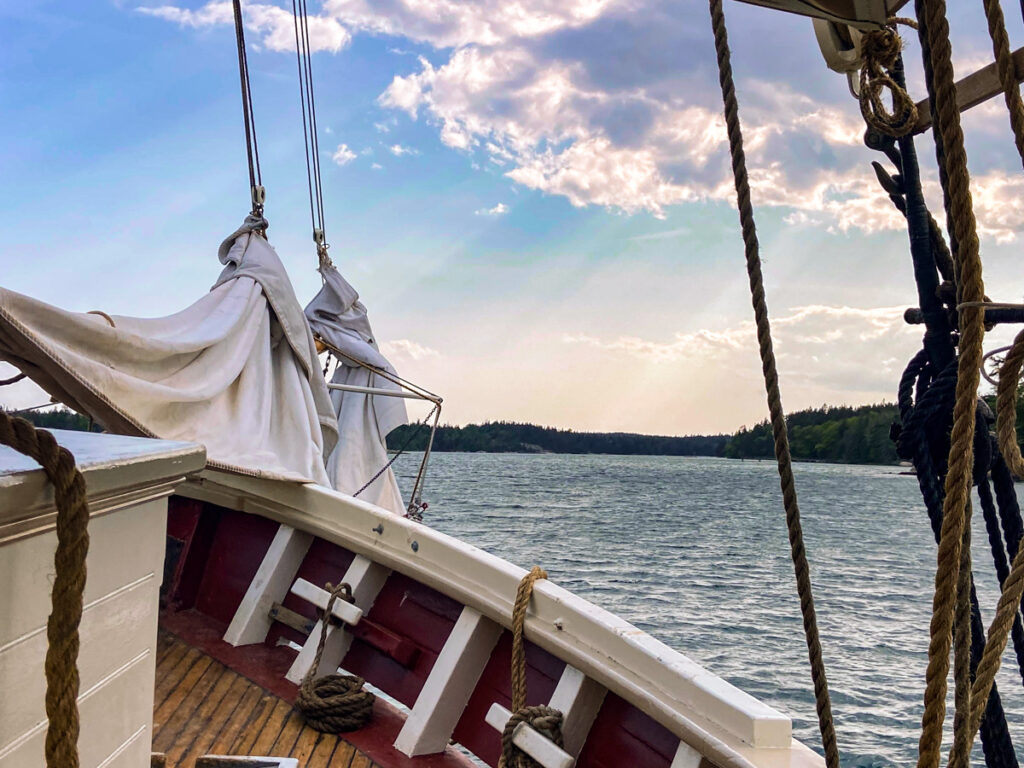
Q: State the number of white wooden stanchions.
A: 5